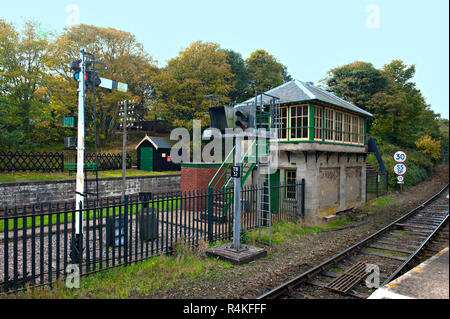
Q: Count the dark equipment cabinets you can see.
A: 2